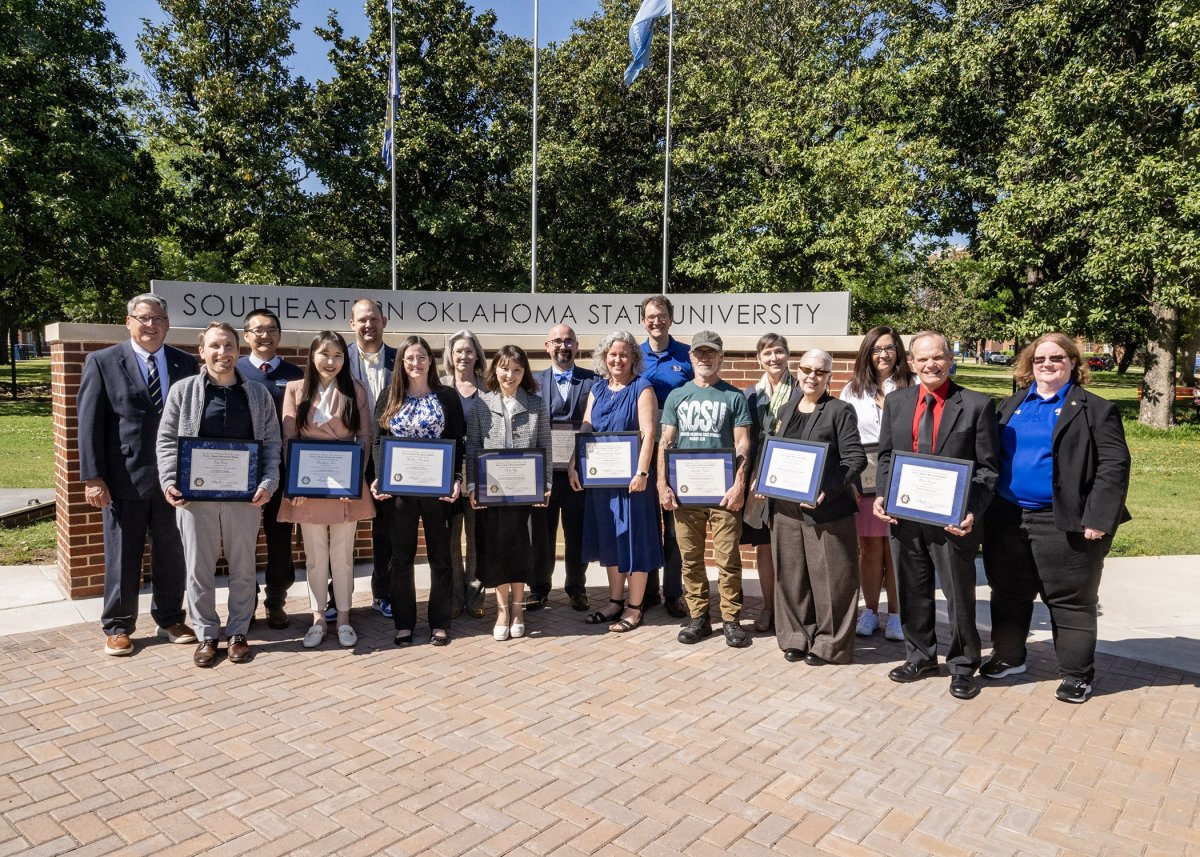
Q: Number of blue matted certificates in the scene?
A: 8